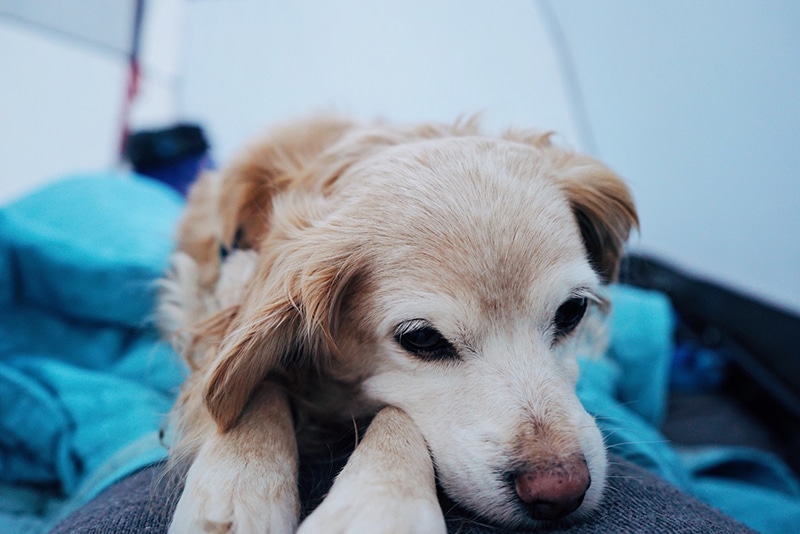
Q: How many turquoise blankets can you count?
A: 1